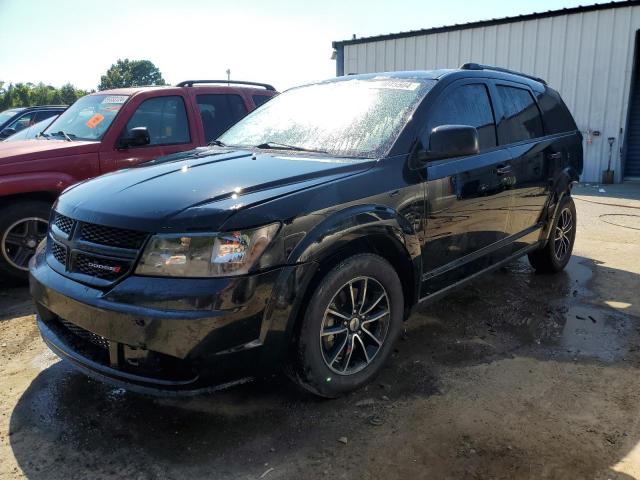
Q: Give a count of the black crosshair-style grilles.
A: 1